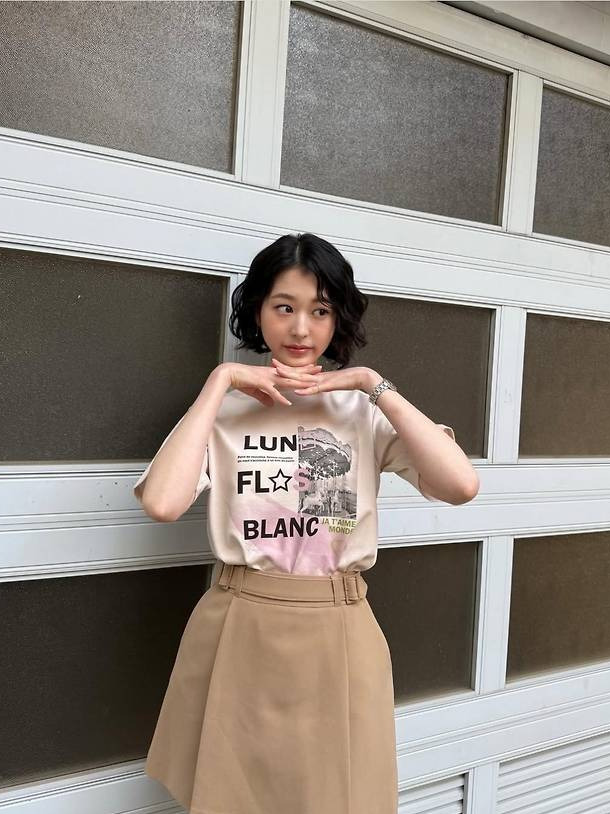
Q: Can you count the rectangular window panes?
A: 9